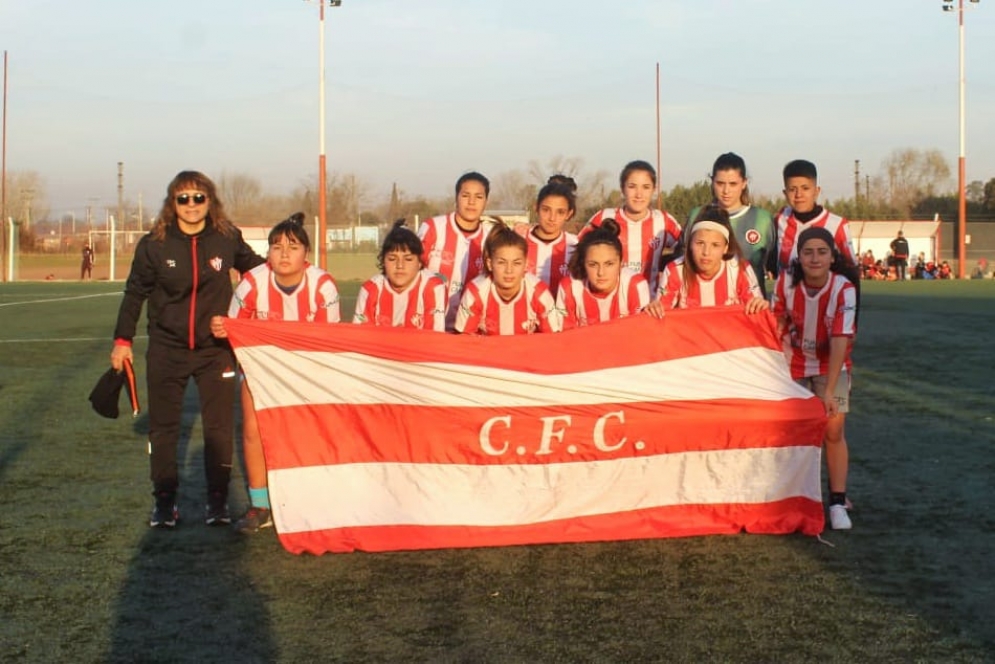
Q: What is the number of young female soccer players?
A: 11